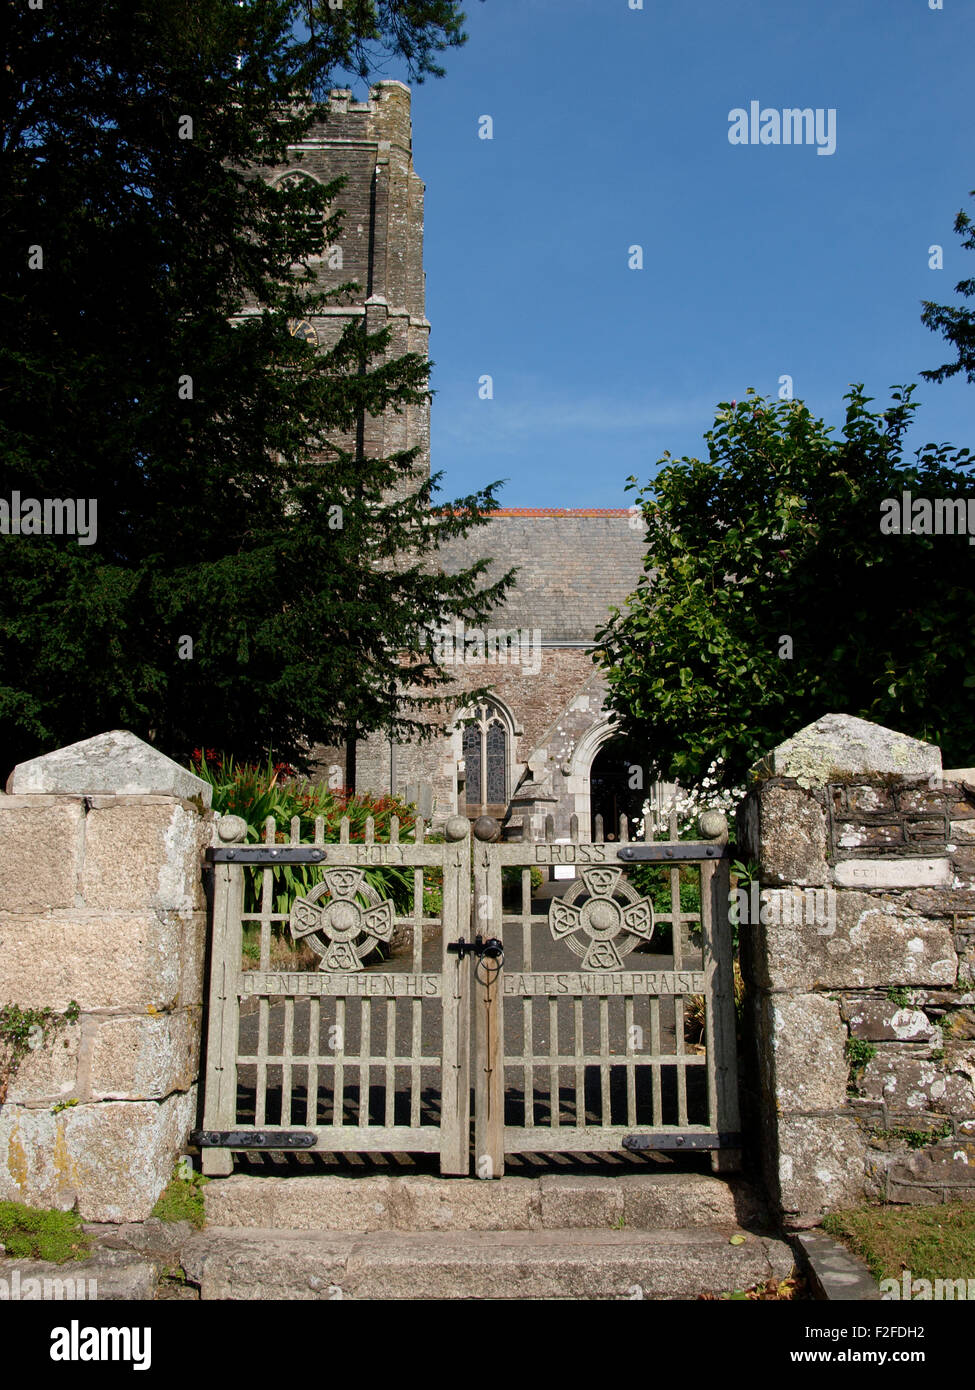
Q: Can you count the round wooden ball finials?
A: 4